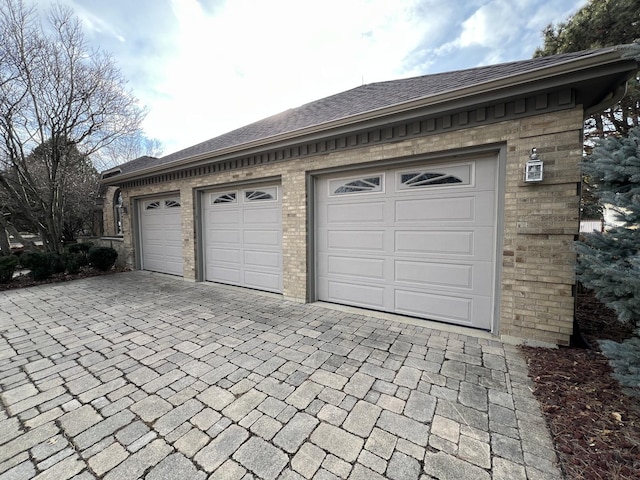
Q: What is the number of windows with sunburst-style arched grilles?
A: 6